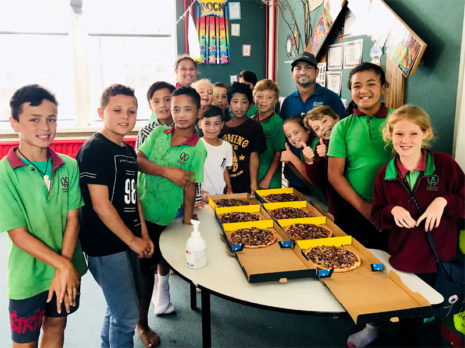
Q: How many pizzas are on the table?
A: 7